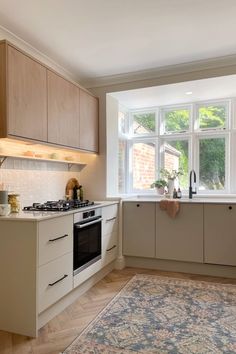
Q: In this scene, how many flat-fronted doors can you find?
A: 6